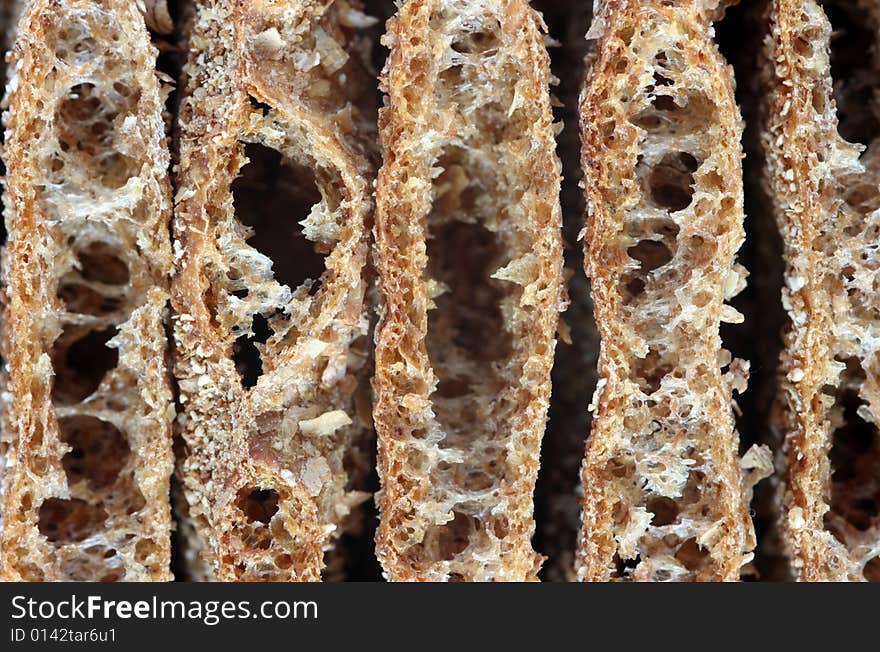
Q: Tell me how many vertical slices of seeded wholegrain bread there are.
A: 5